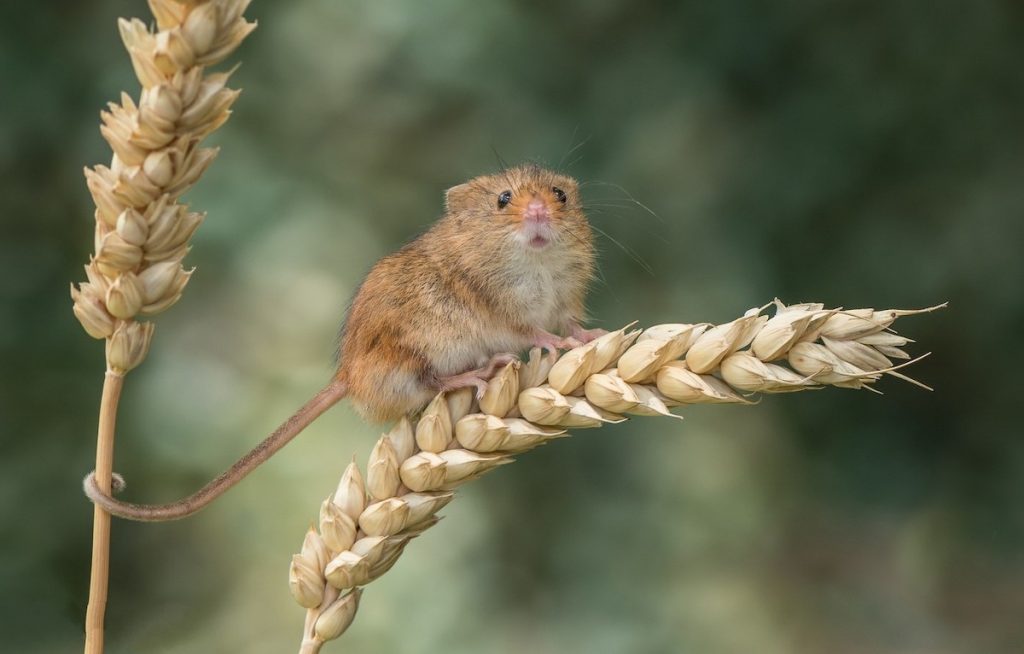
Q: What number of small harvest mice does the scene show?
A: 1